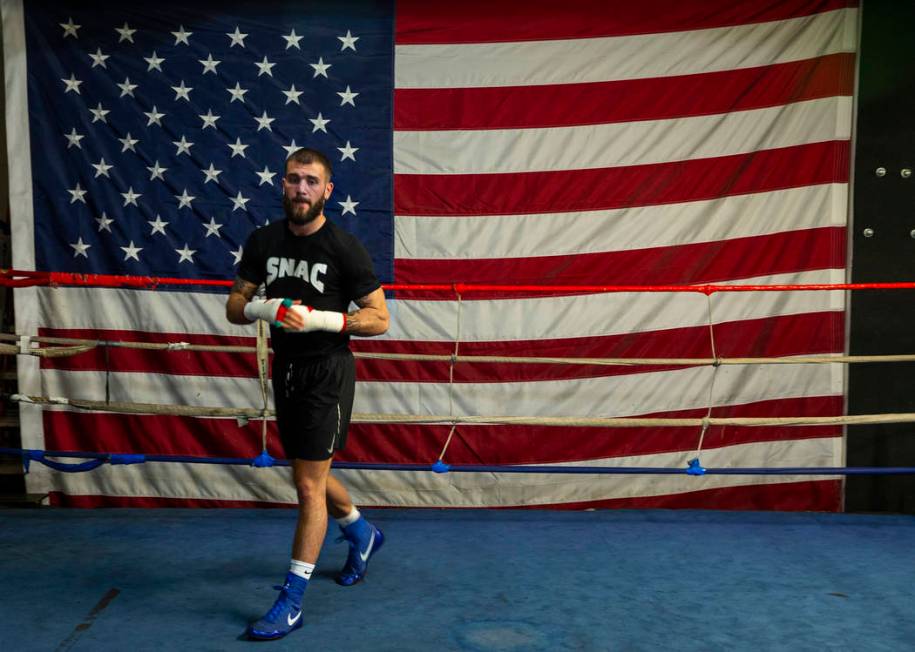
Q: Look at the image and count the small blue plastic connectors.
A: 3